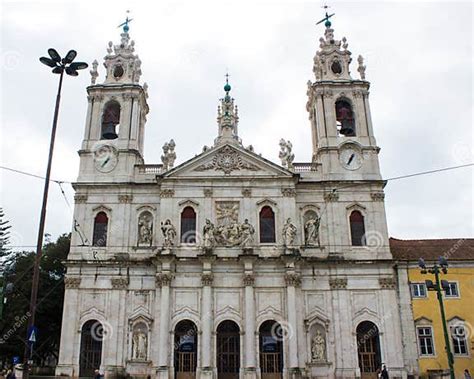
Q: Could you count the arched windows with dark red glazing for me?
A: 4